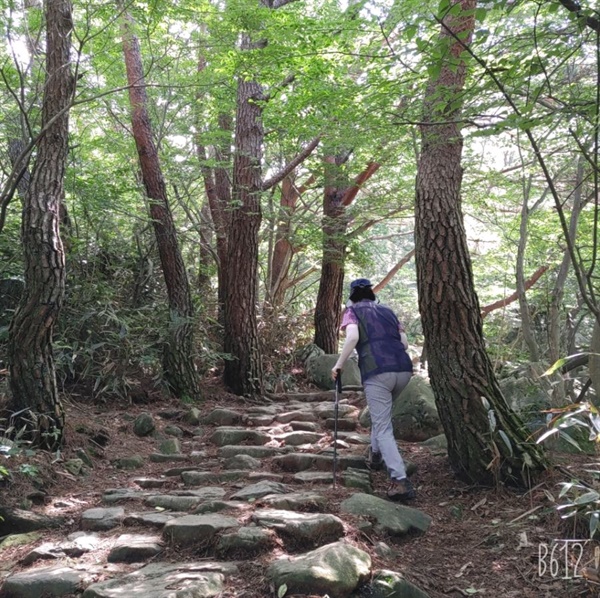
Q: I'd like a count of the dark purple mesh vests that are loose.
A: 1